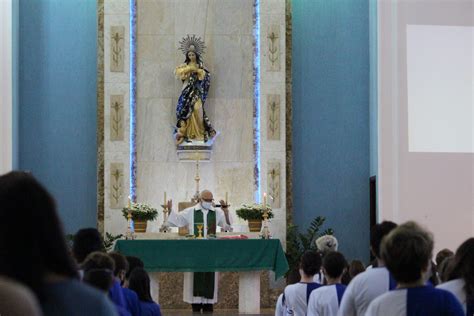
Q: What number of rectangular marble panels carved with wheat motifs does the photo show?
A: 6